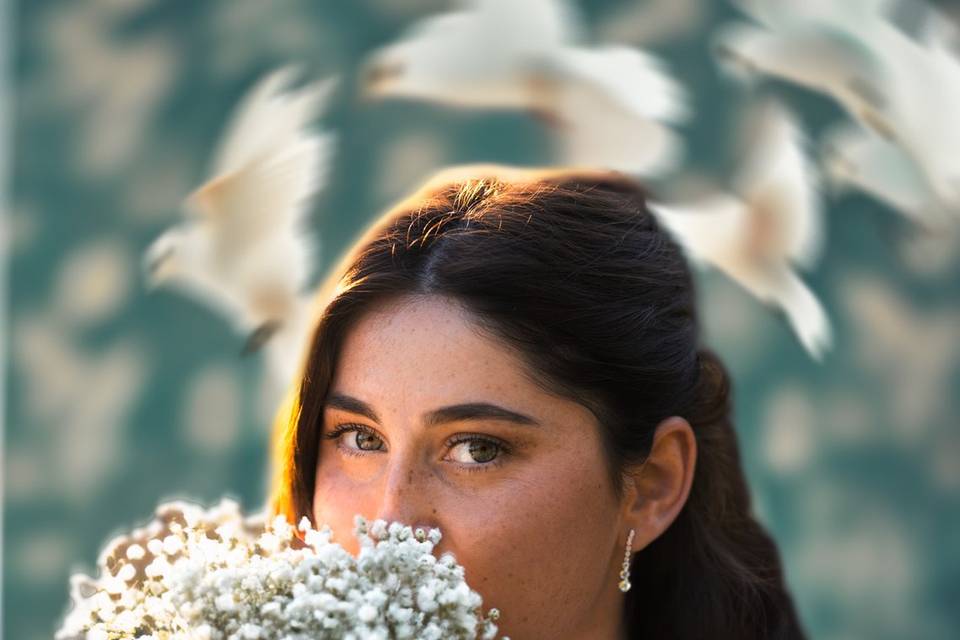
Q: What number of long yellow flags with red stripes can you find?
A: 0